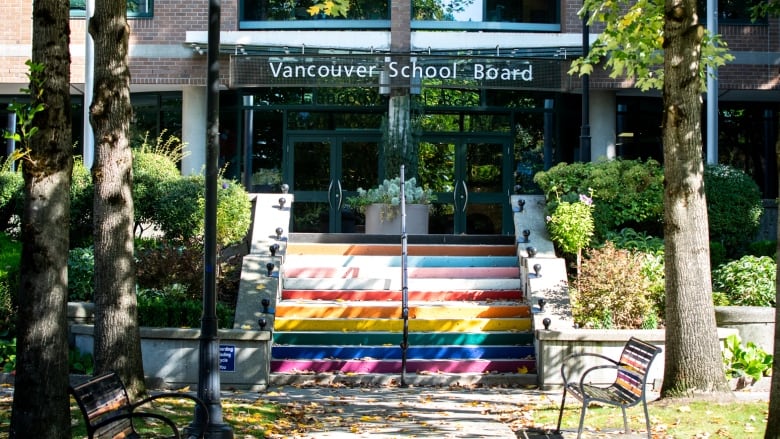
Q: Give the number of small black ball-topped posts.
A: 14